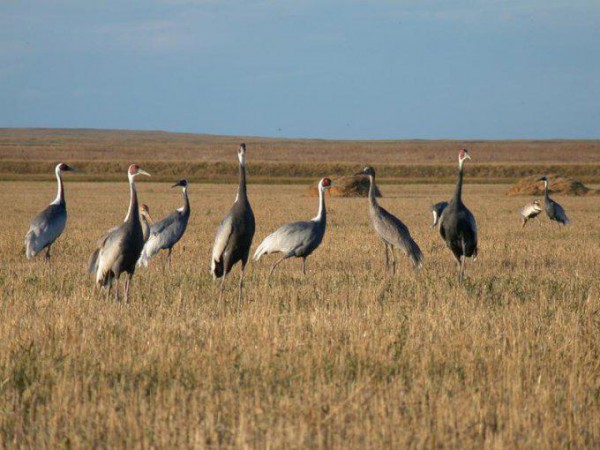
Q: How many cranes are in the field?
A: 11